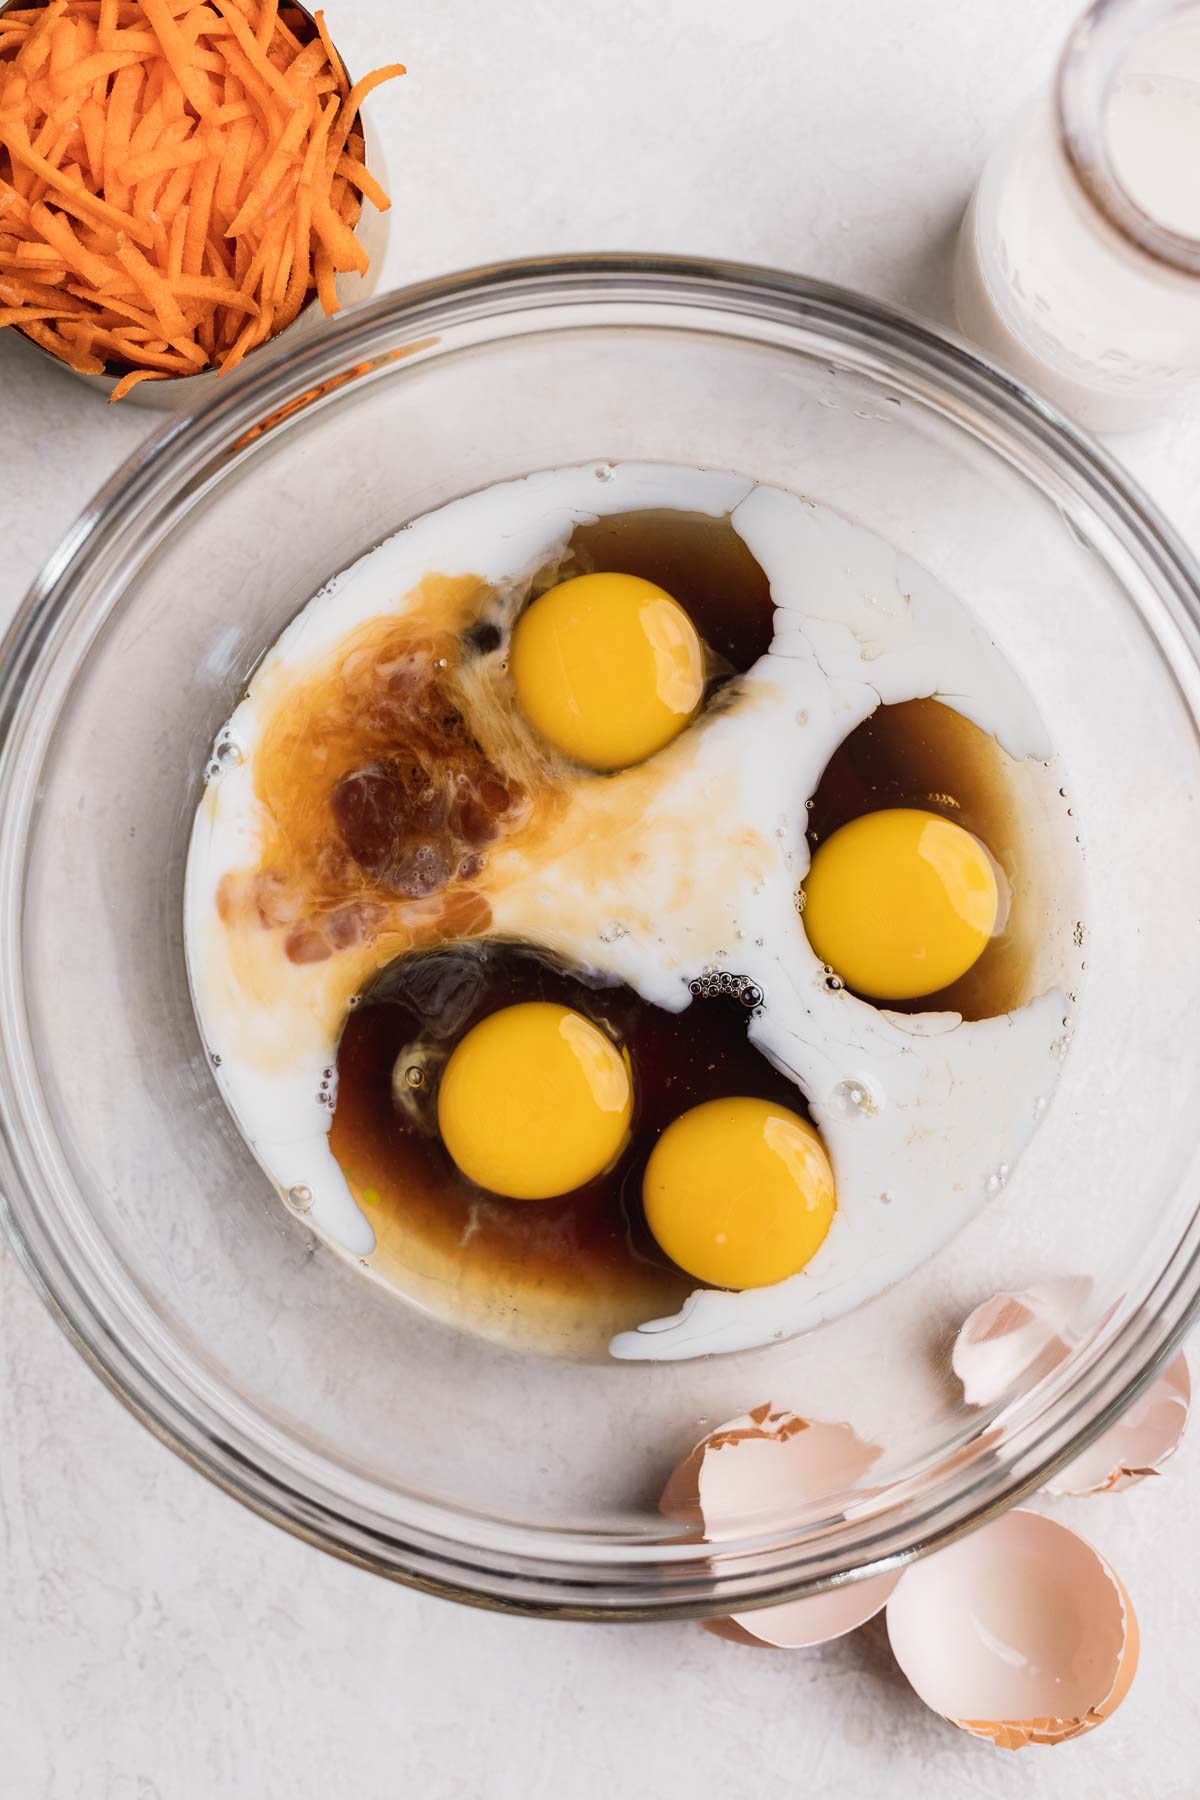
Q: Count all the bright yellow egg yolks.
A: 4